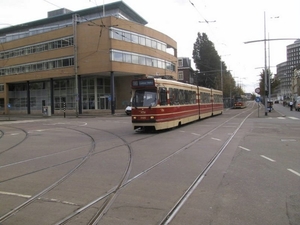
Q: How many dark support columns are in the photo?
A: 4